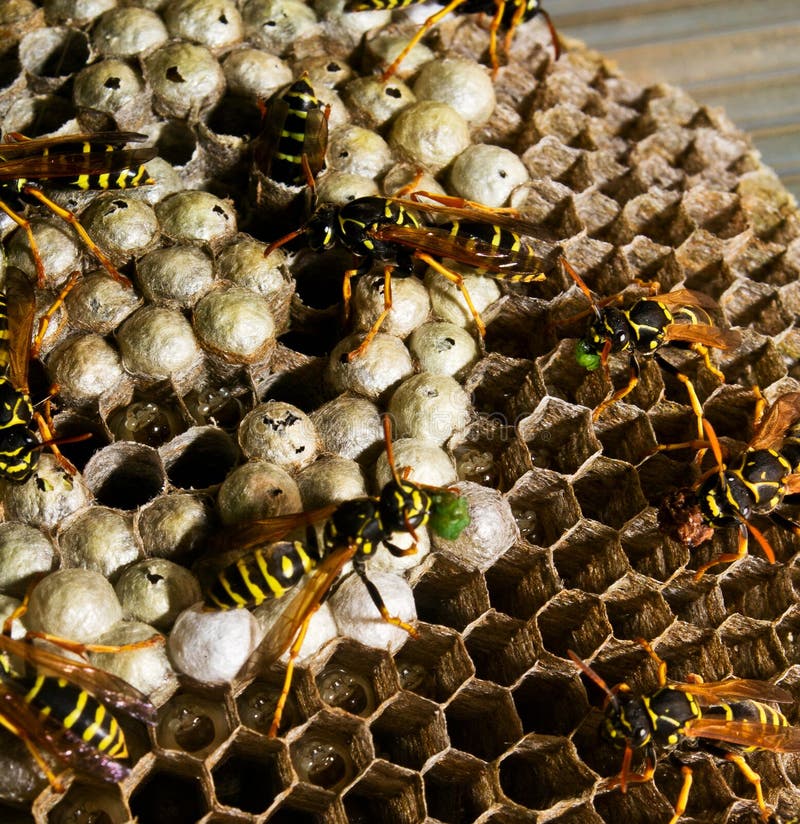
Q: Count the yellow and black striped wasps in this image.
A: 10